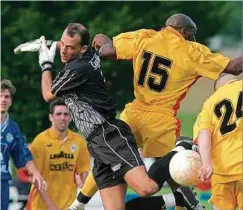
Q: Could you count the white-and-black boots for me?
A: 2